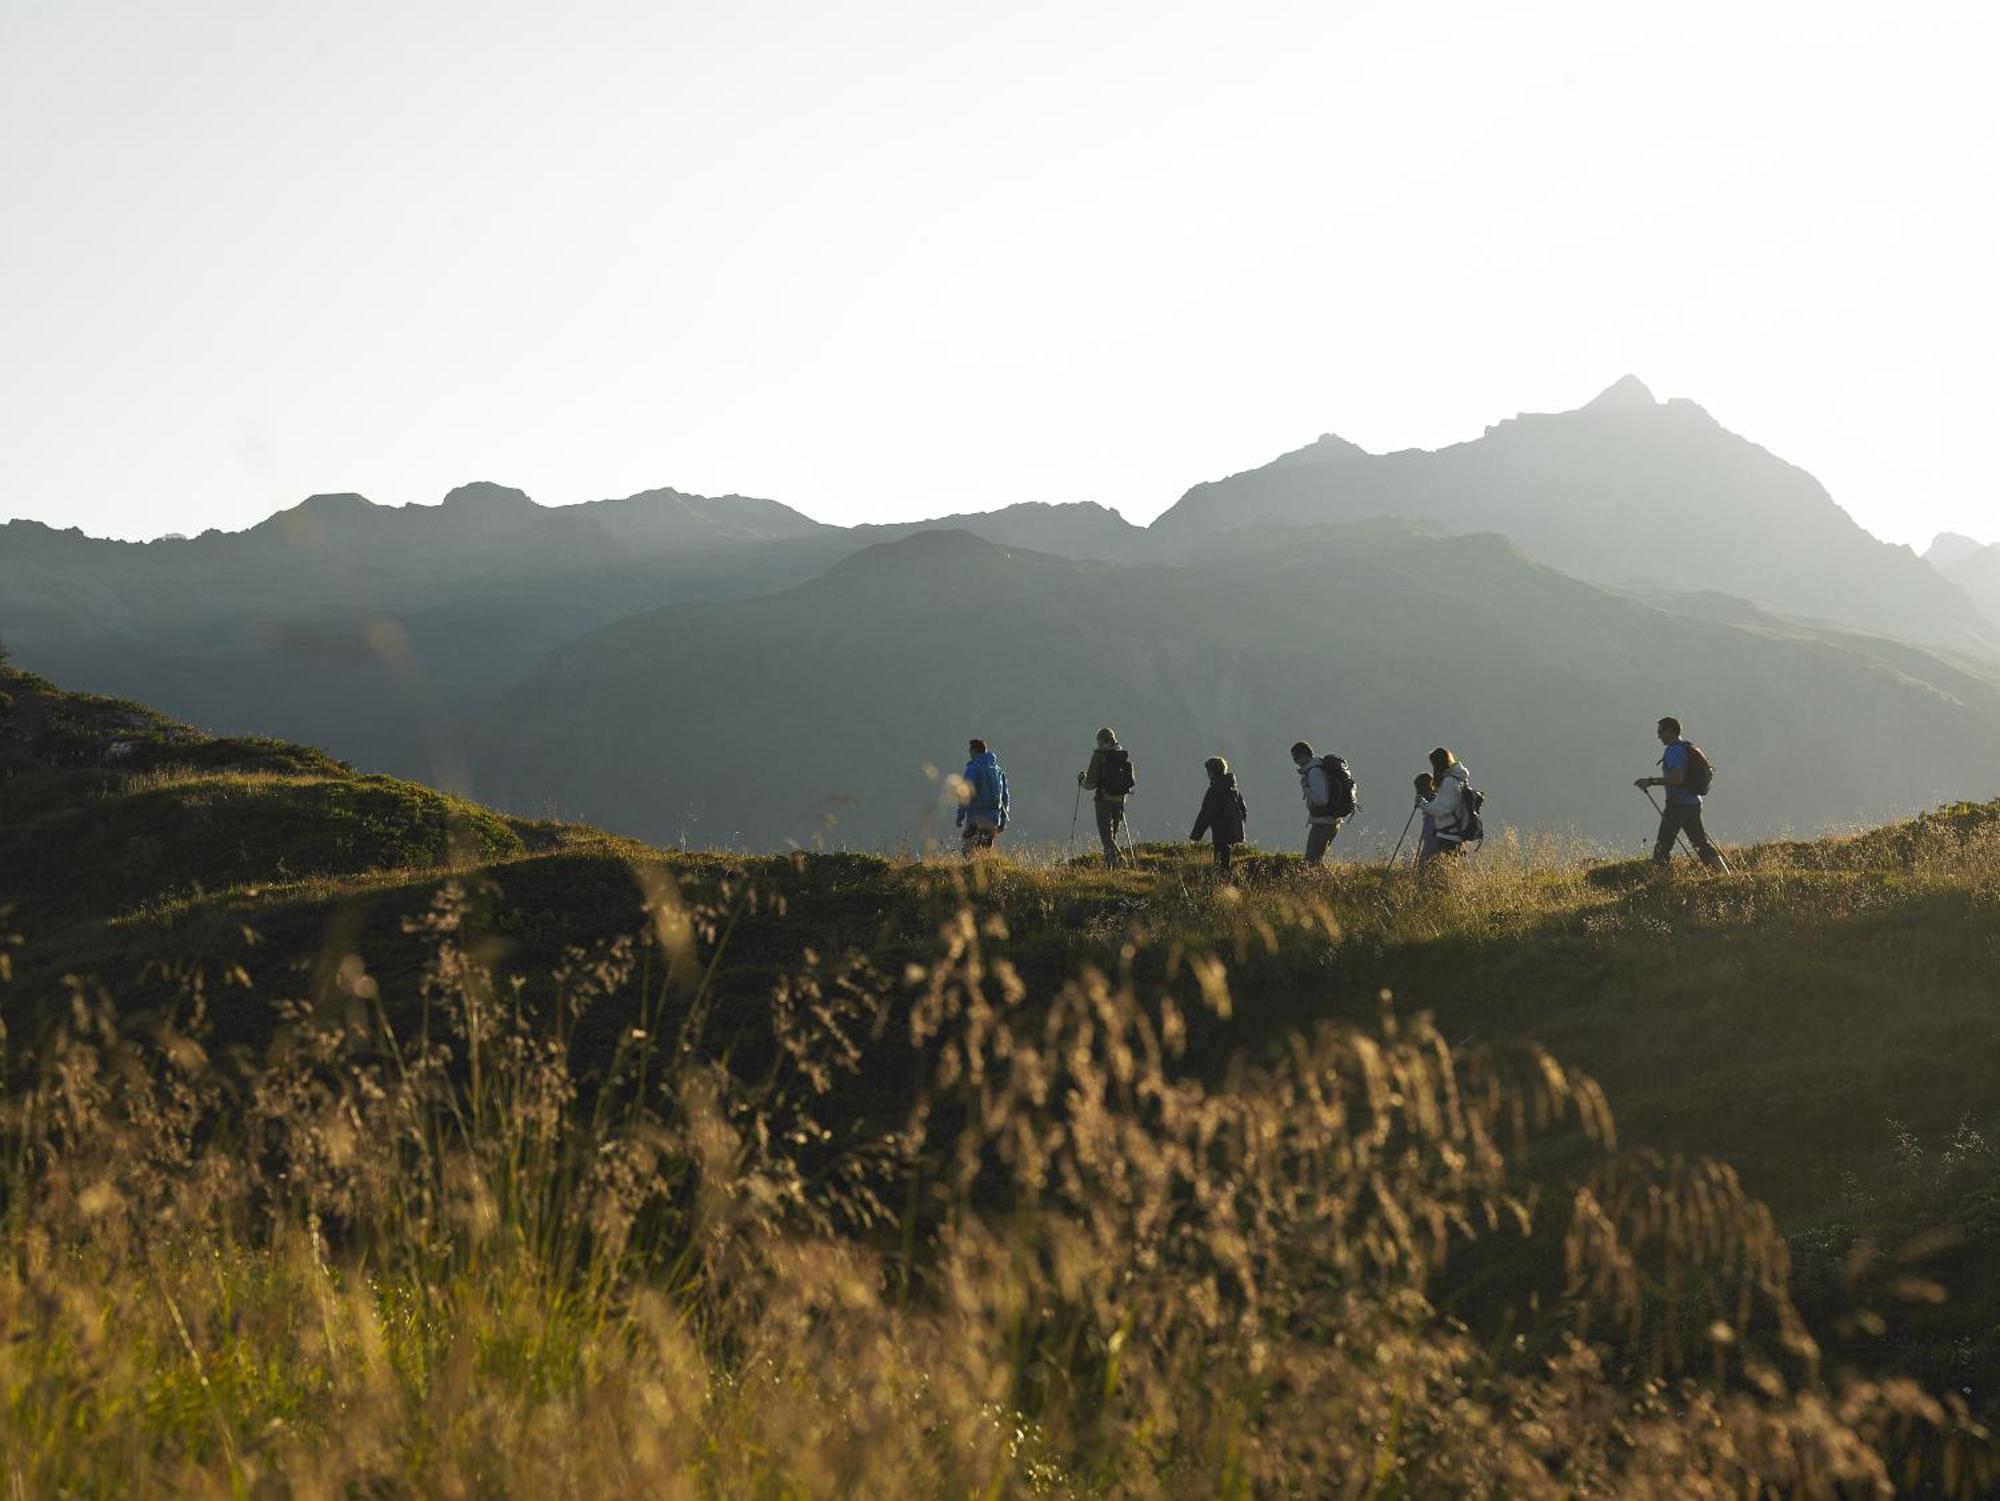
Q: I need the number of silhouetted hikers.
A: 7